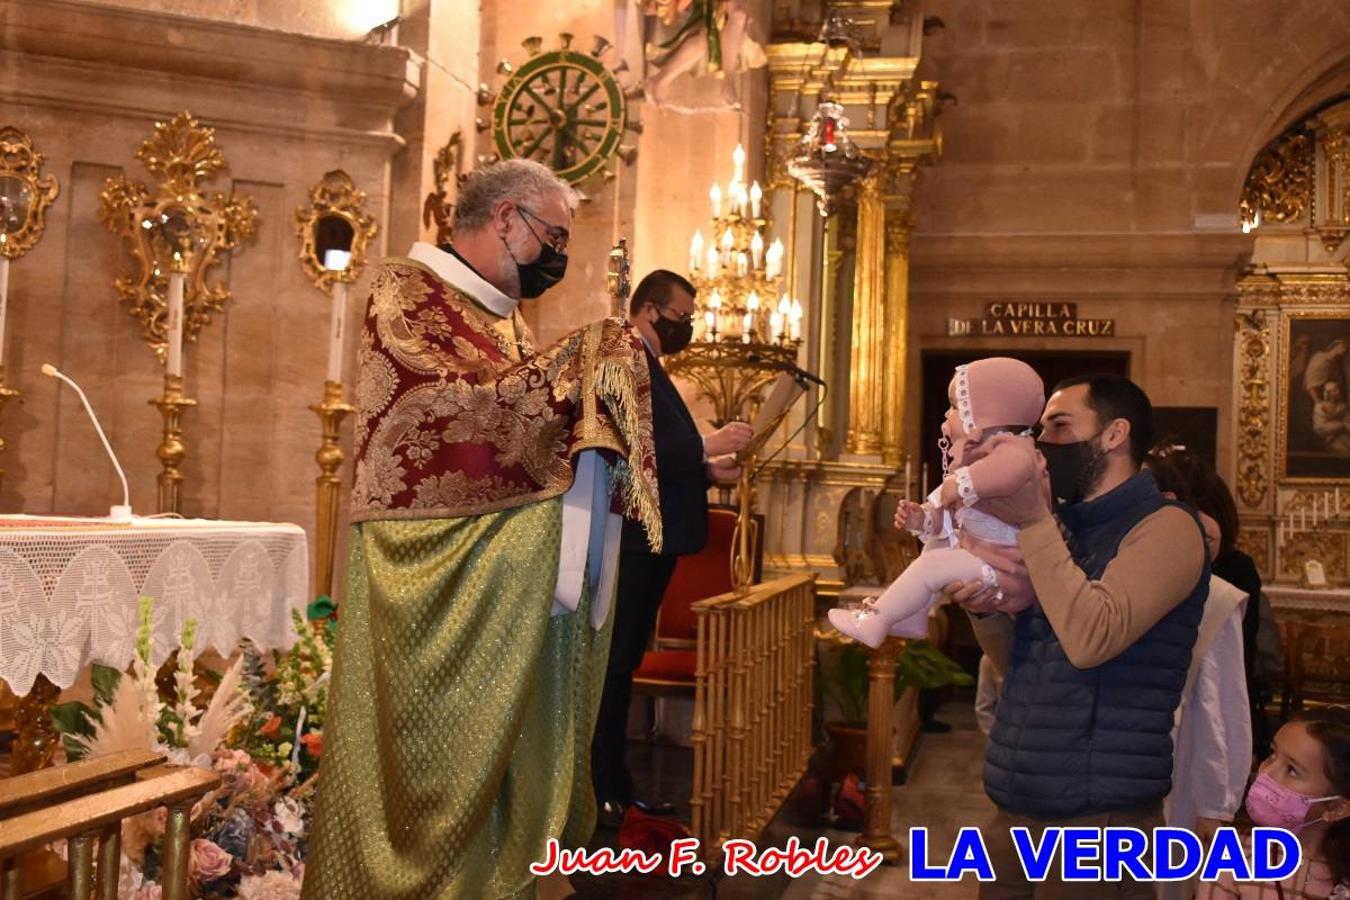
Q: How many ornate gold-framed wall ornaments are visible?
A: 3